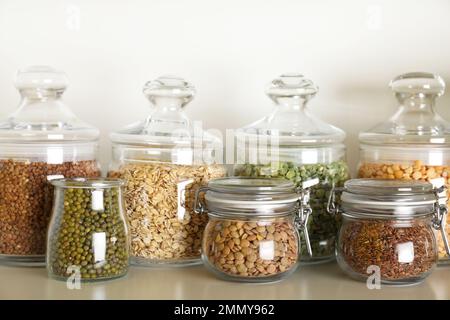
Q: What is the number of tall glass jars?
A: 4